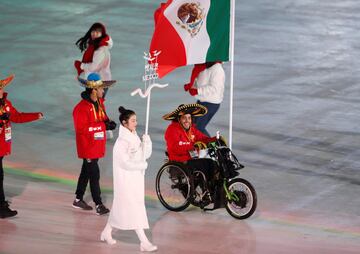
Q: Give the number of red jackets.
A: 3